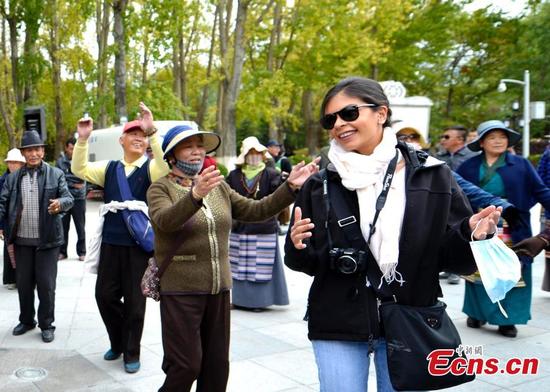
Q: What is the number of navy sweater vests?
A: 1